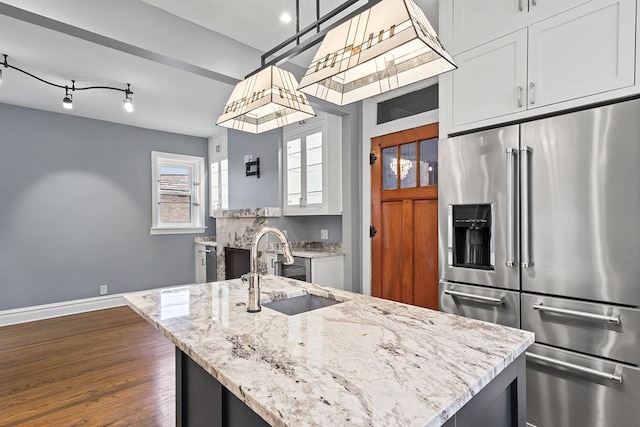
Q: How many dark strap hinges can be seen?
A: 2